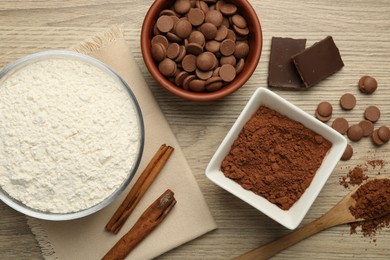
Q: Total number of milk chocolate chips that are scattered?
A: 11